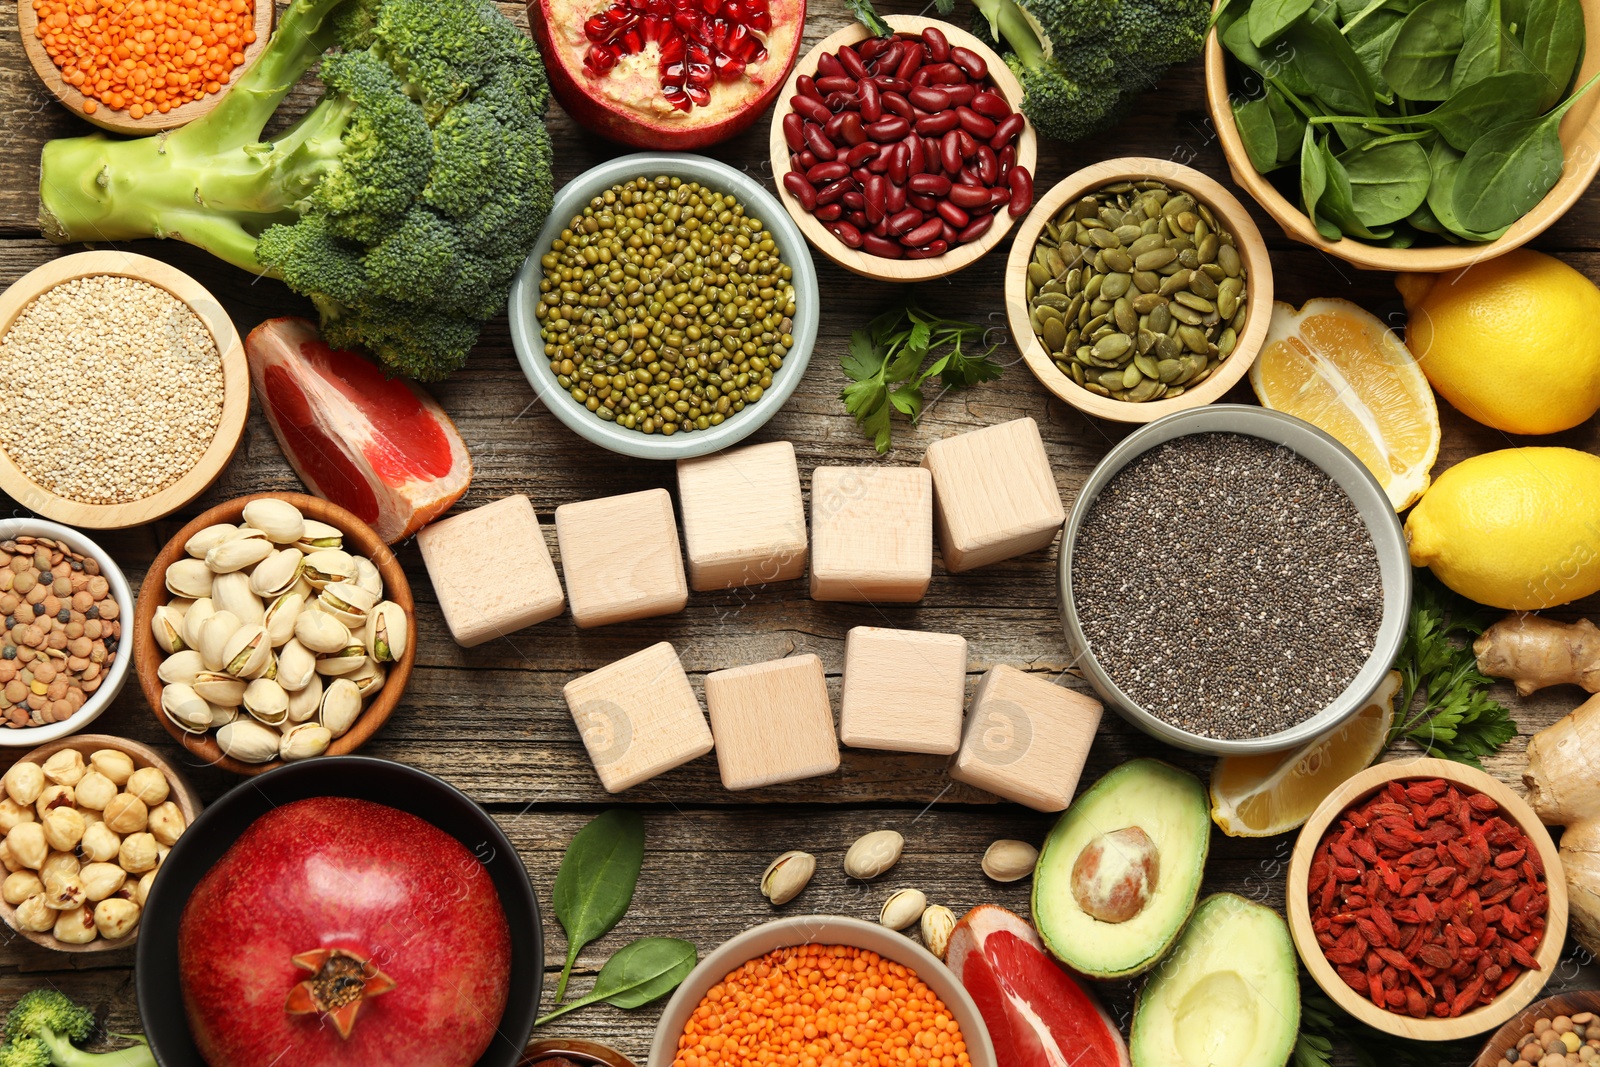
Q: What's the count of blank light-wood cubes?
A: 9